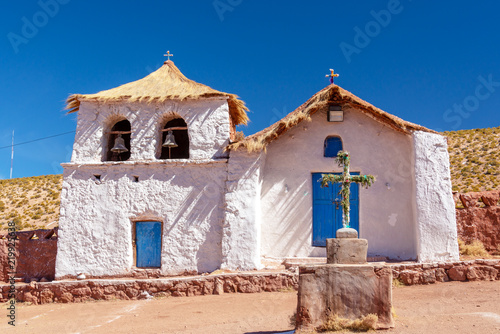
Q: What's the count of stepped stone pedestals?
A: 1